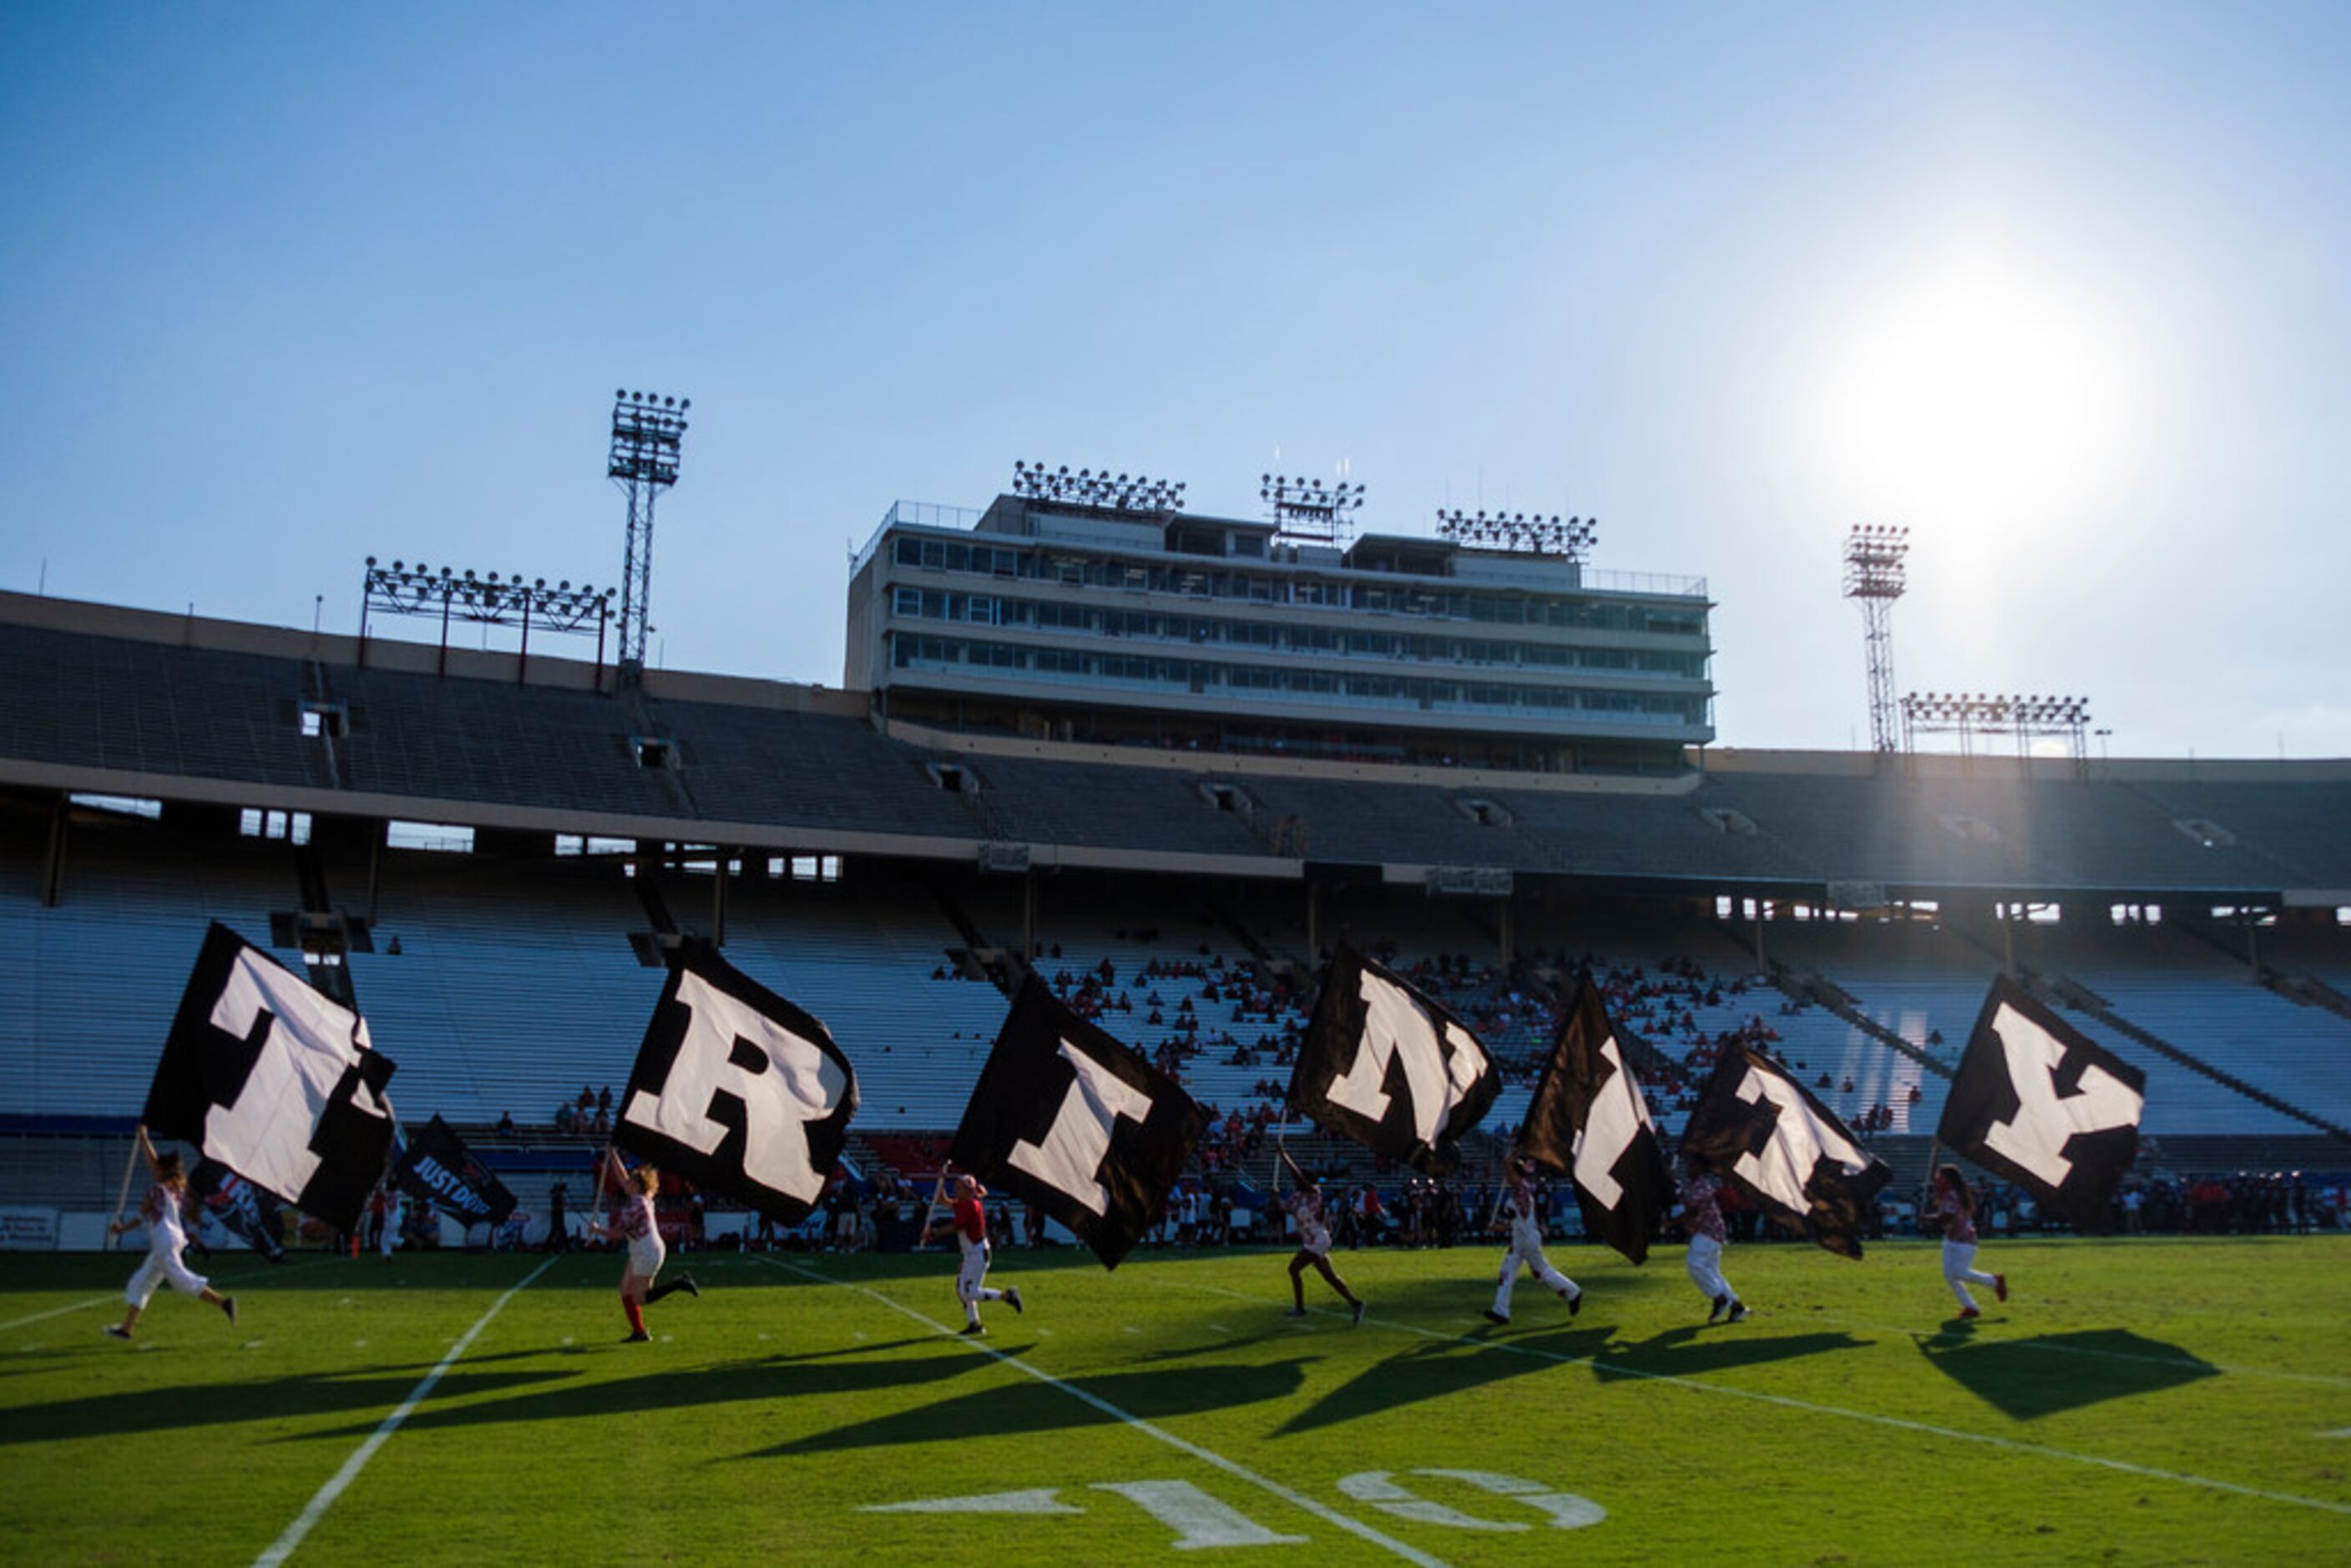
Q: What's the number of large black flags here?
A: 7